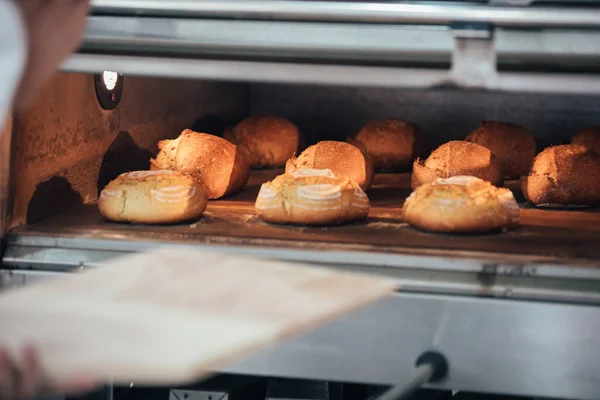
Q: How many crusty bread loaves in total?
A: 11